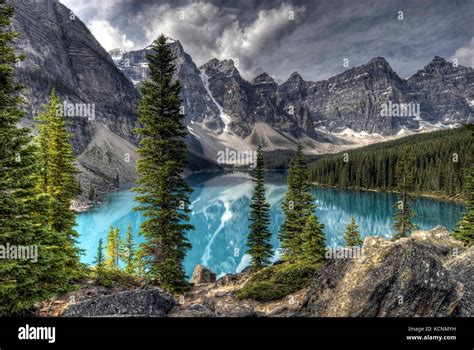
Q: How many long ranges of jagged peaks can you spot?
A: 1